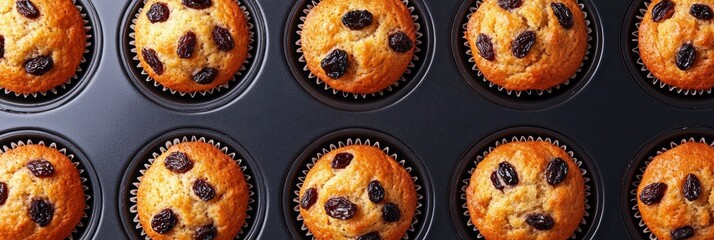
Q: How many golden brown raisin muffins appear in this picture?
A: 10